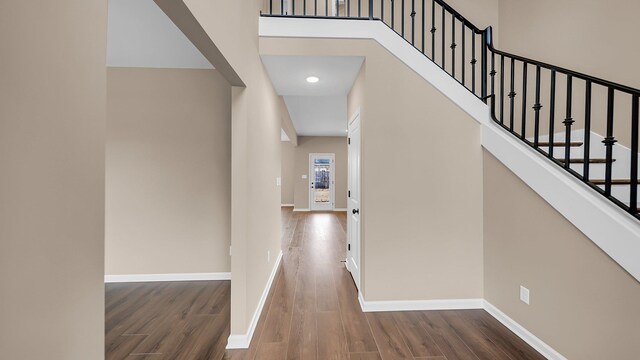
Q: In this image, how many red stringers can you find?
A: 0